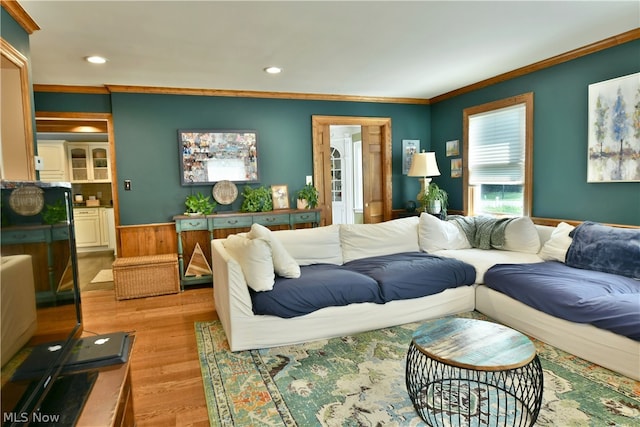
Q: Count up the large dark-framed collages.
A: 1